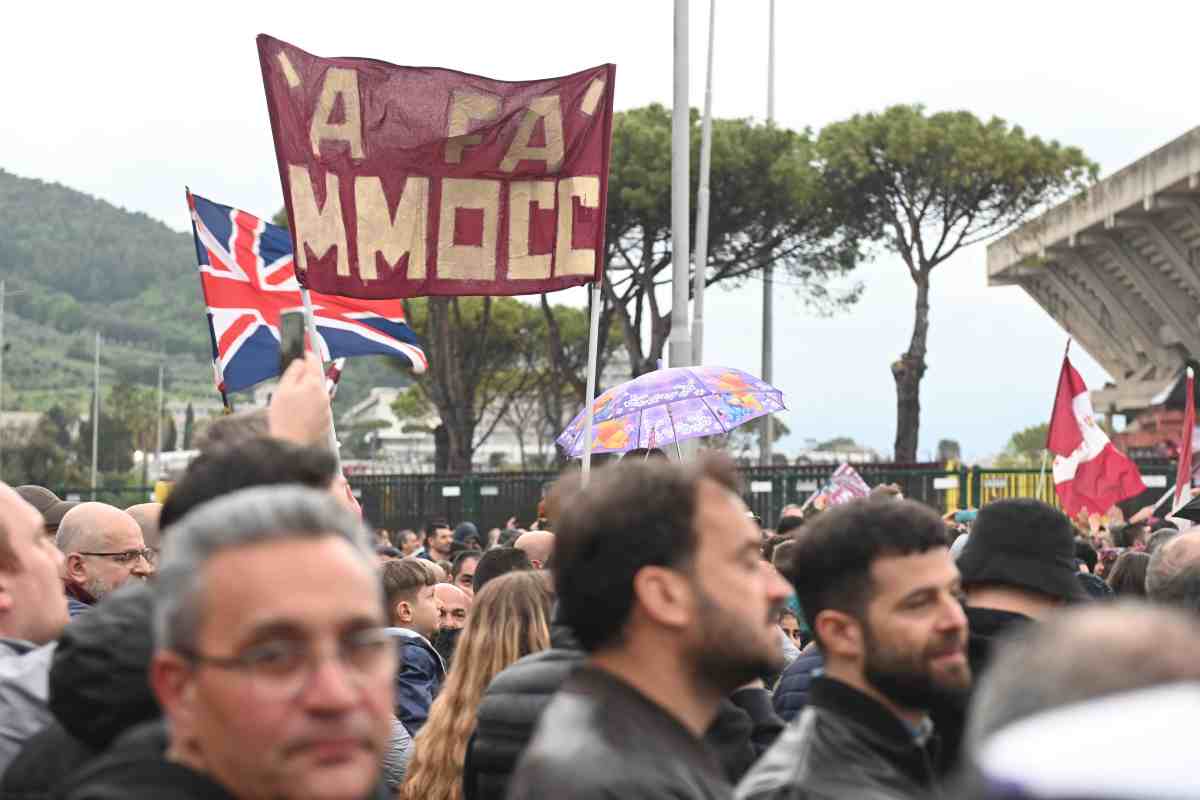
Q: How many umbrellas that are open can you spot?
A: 1